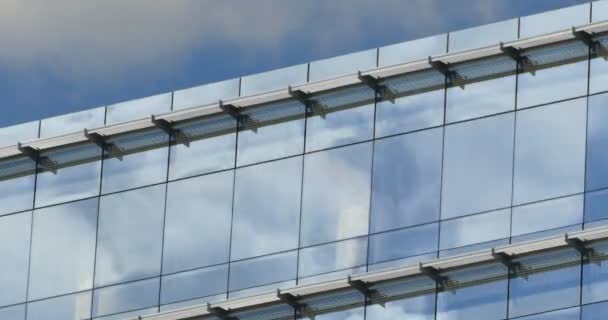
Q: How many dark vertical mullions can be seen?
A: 9